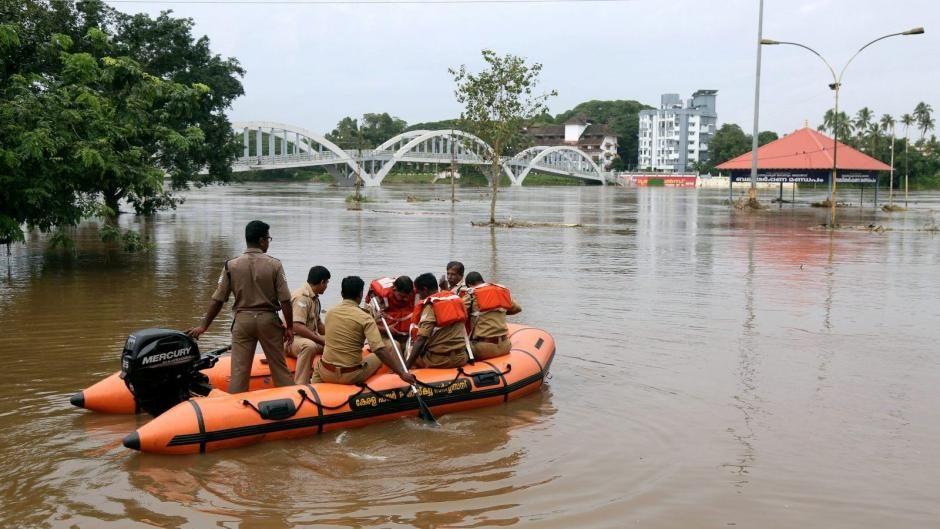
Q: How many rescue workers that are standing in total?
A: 1